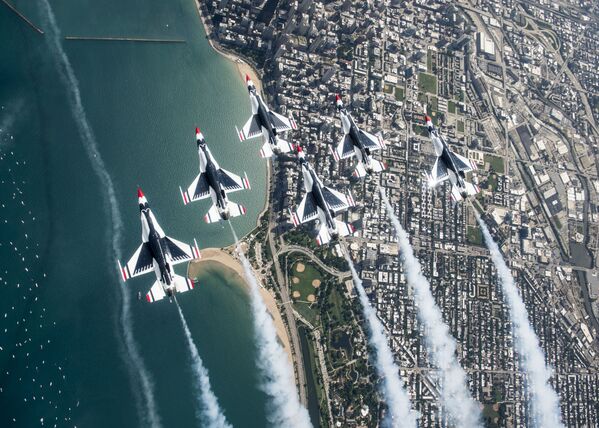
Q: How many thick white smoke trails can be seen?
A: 5